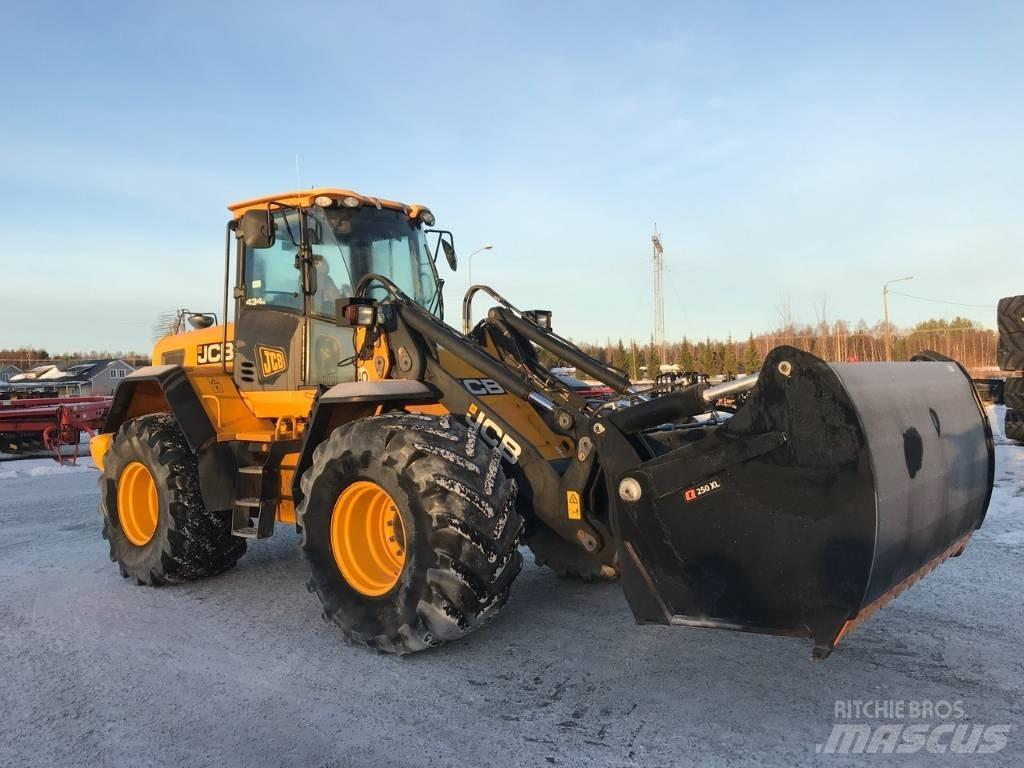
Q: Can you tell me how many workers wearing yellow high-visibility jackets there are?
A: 0